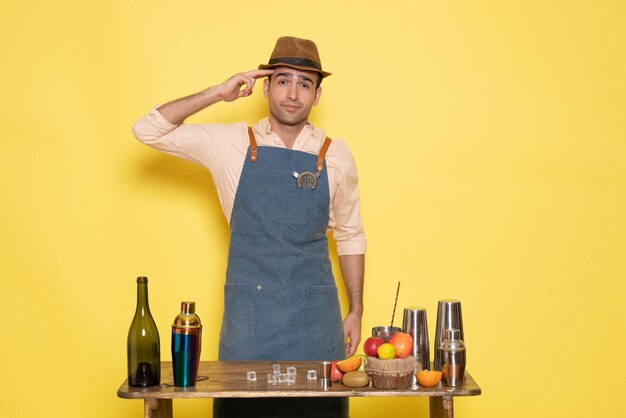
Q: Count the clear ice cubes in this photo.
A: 7